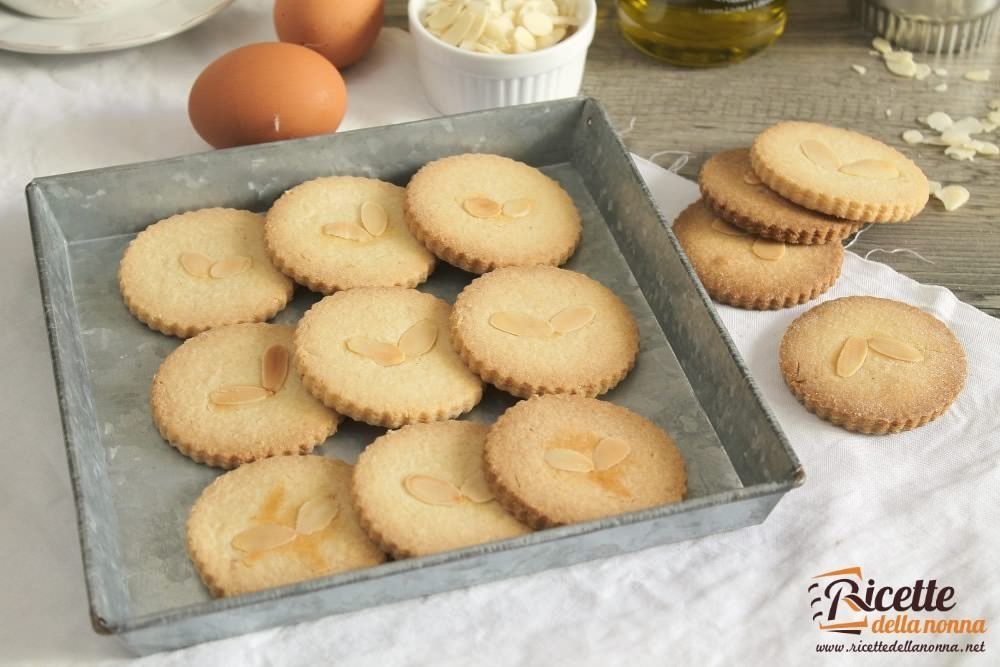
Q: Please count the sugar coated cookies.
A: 13